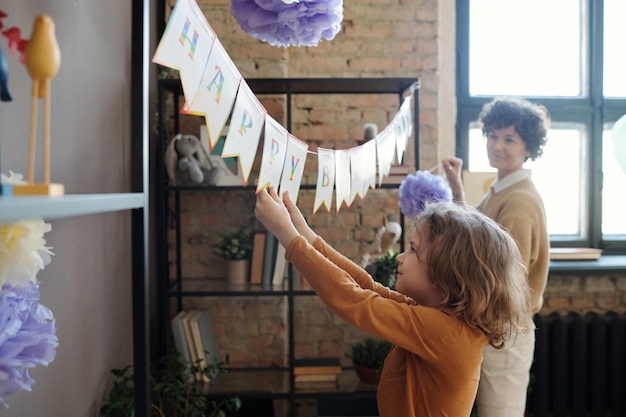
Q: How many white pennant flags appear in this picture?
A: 13